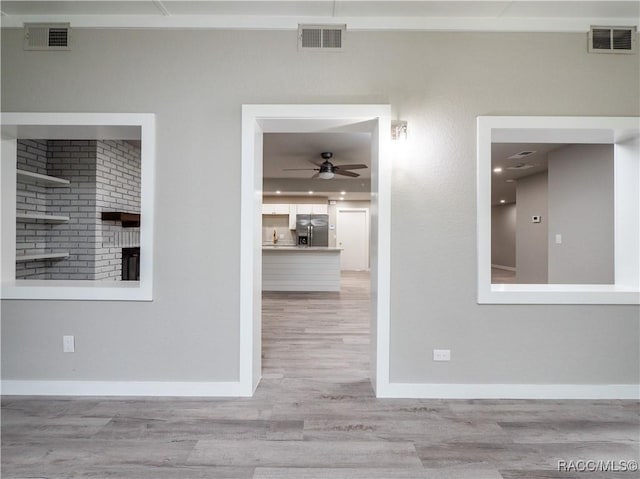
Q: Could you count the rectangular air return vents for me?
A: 3